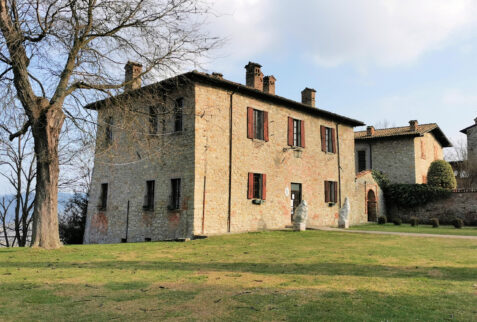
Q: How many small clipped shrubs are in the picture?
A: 5